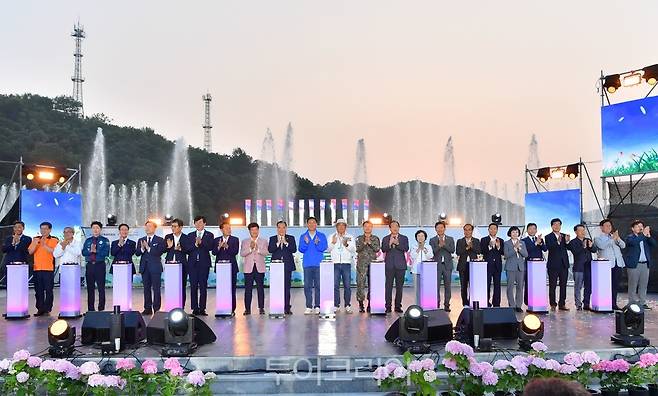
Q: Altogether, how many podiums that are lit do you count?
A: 12